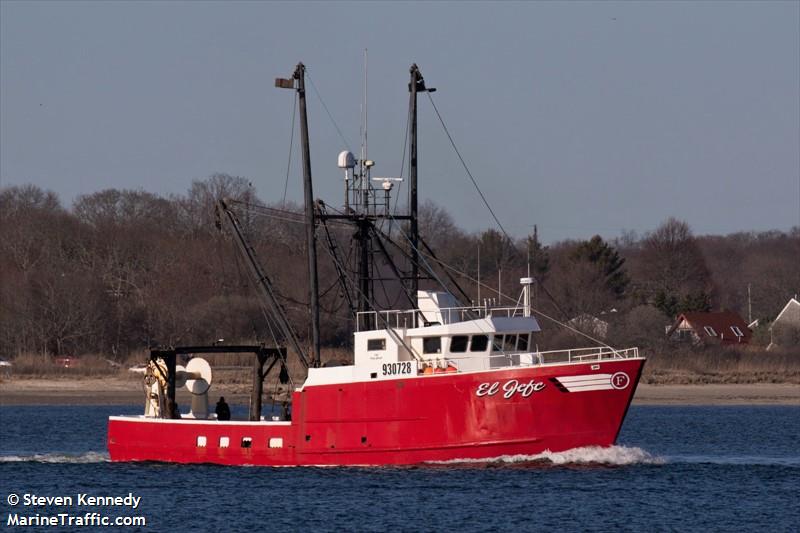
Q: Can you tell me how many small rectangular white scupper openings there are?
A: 4